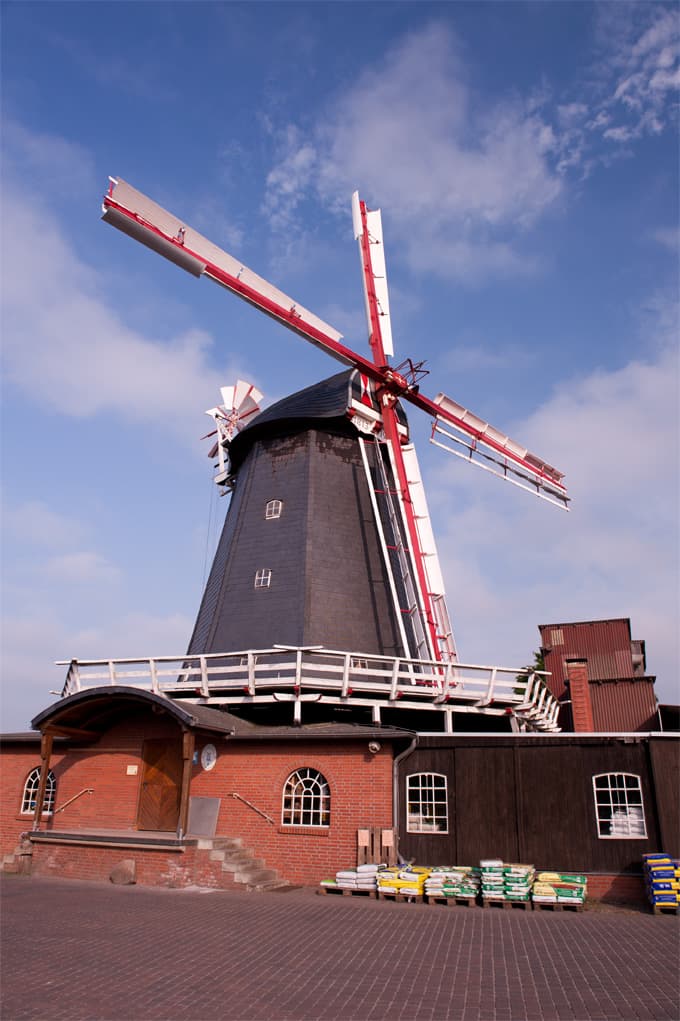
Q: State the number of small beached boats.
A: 0